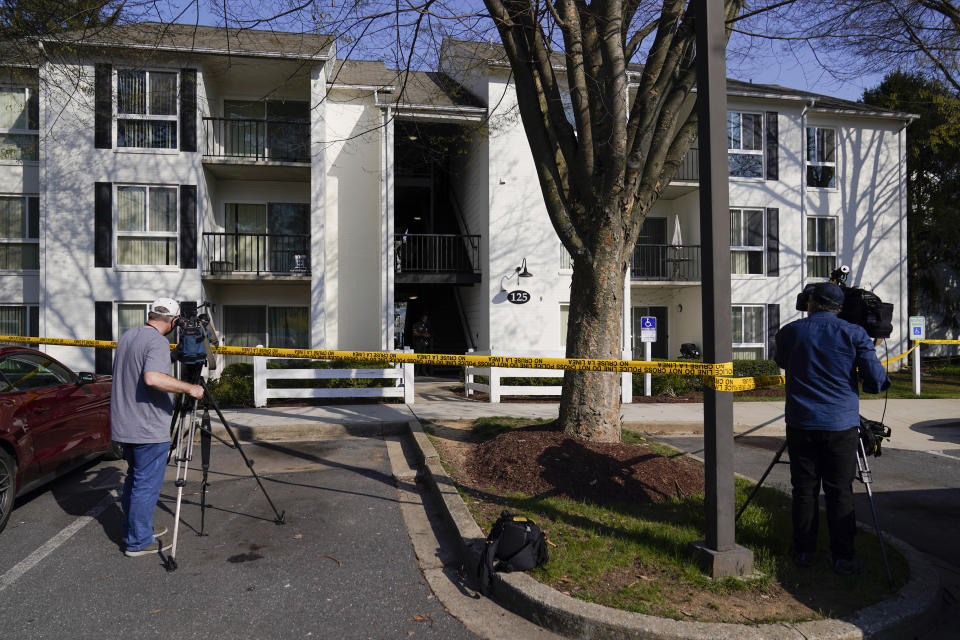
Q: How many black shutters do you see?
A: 9